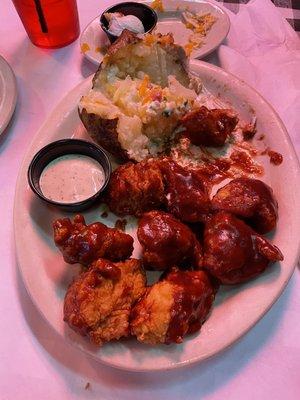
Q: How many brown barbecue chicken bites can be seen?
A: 9